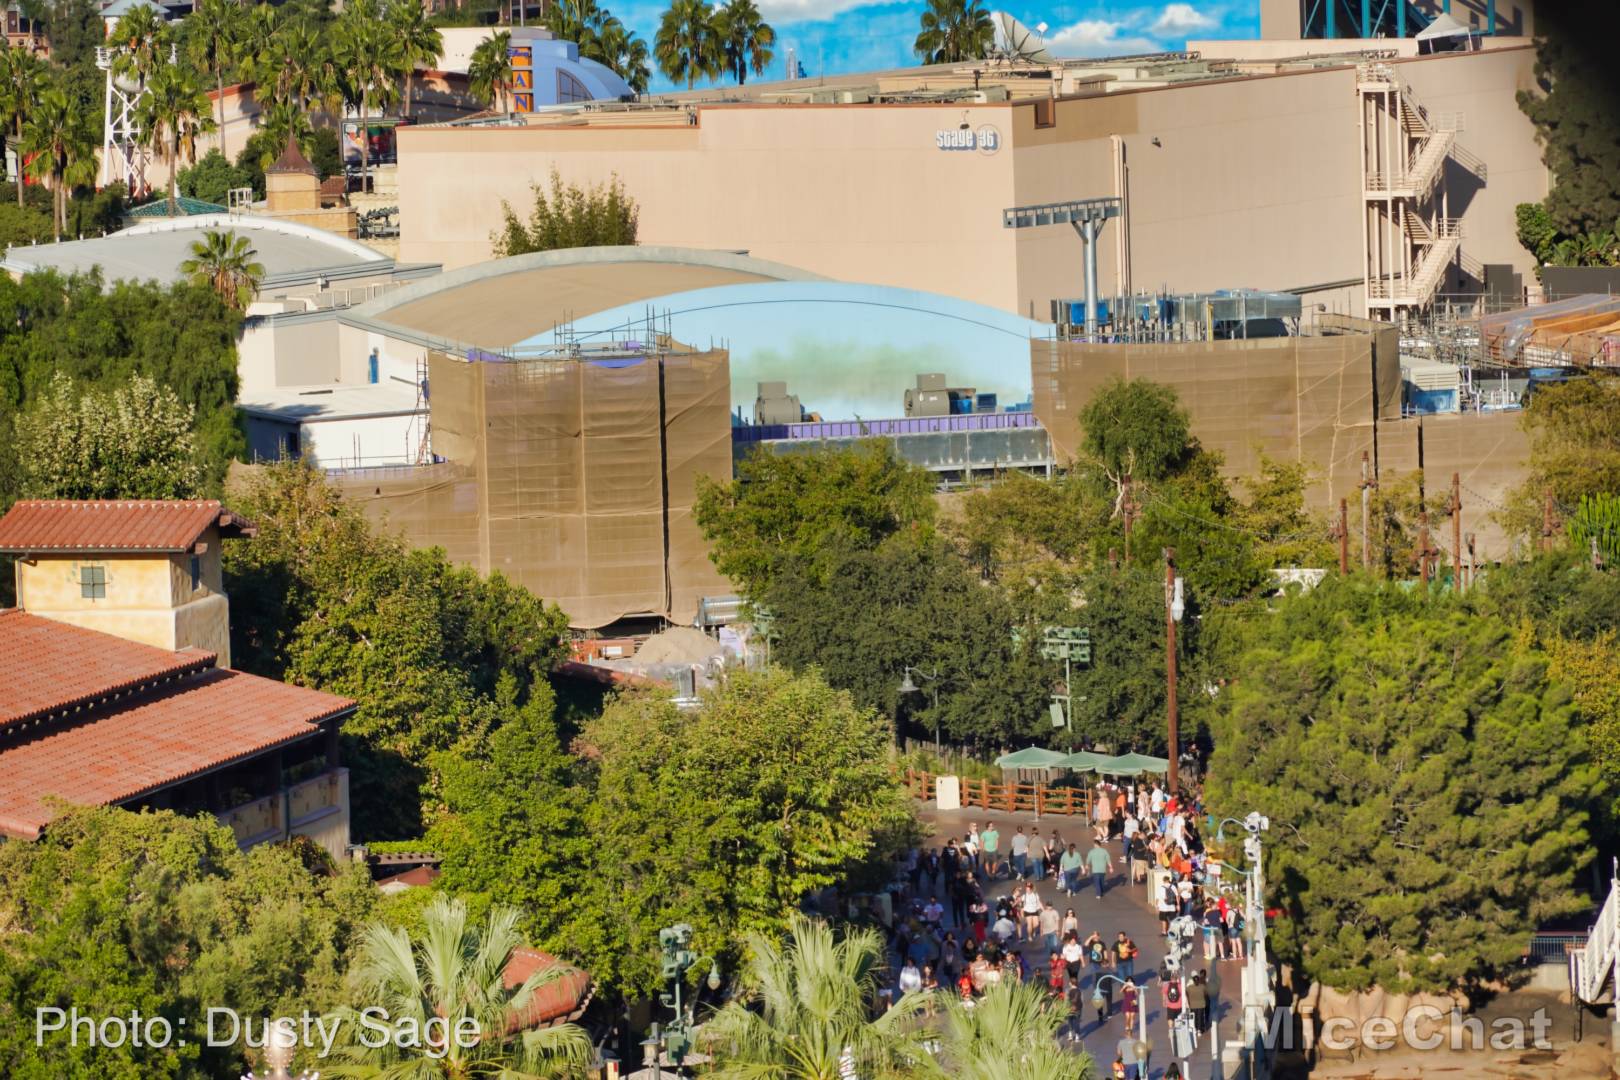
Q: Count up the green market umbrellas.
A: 3